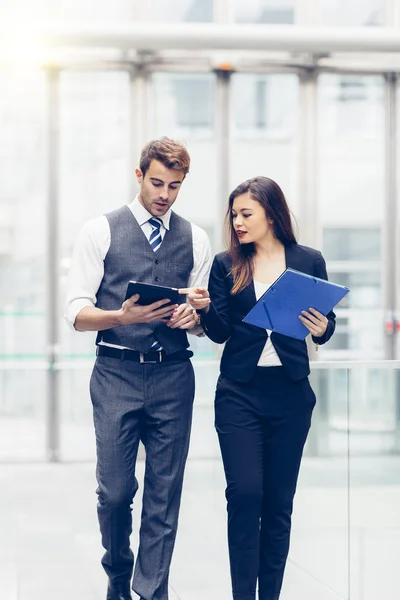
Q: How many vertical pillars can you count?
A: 5